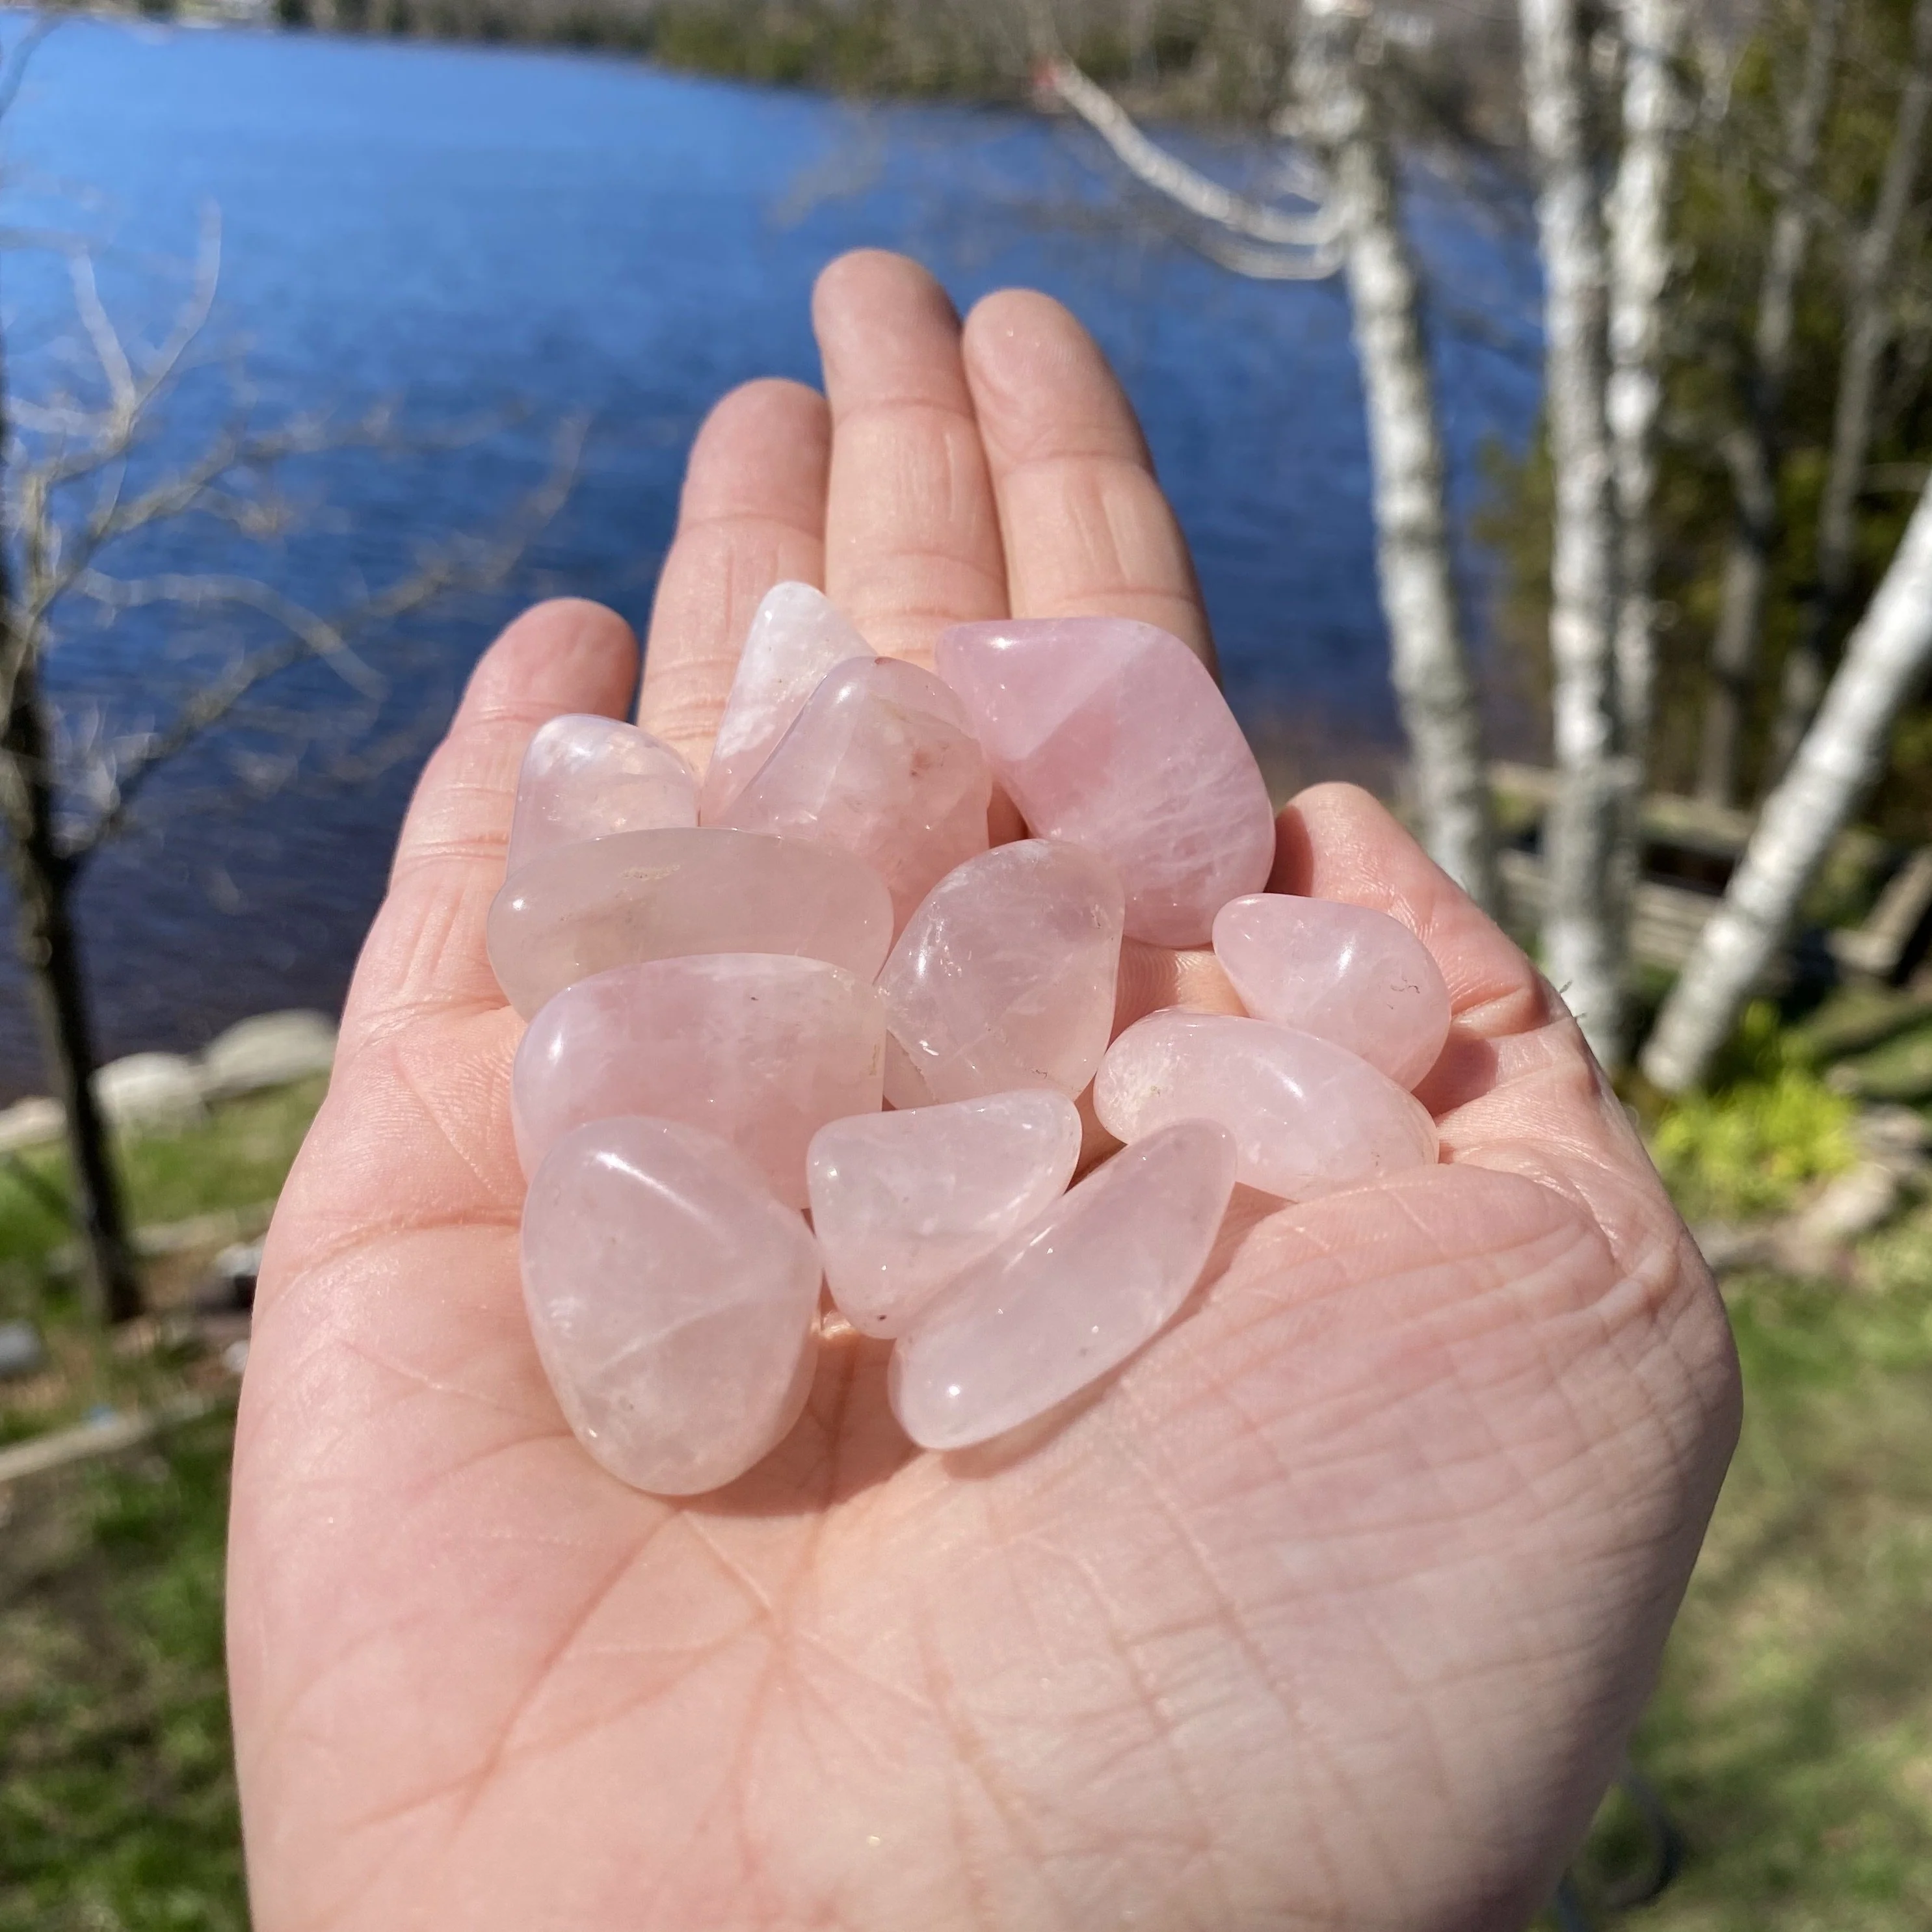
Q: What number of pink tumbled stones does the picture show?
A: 12